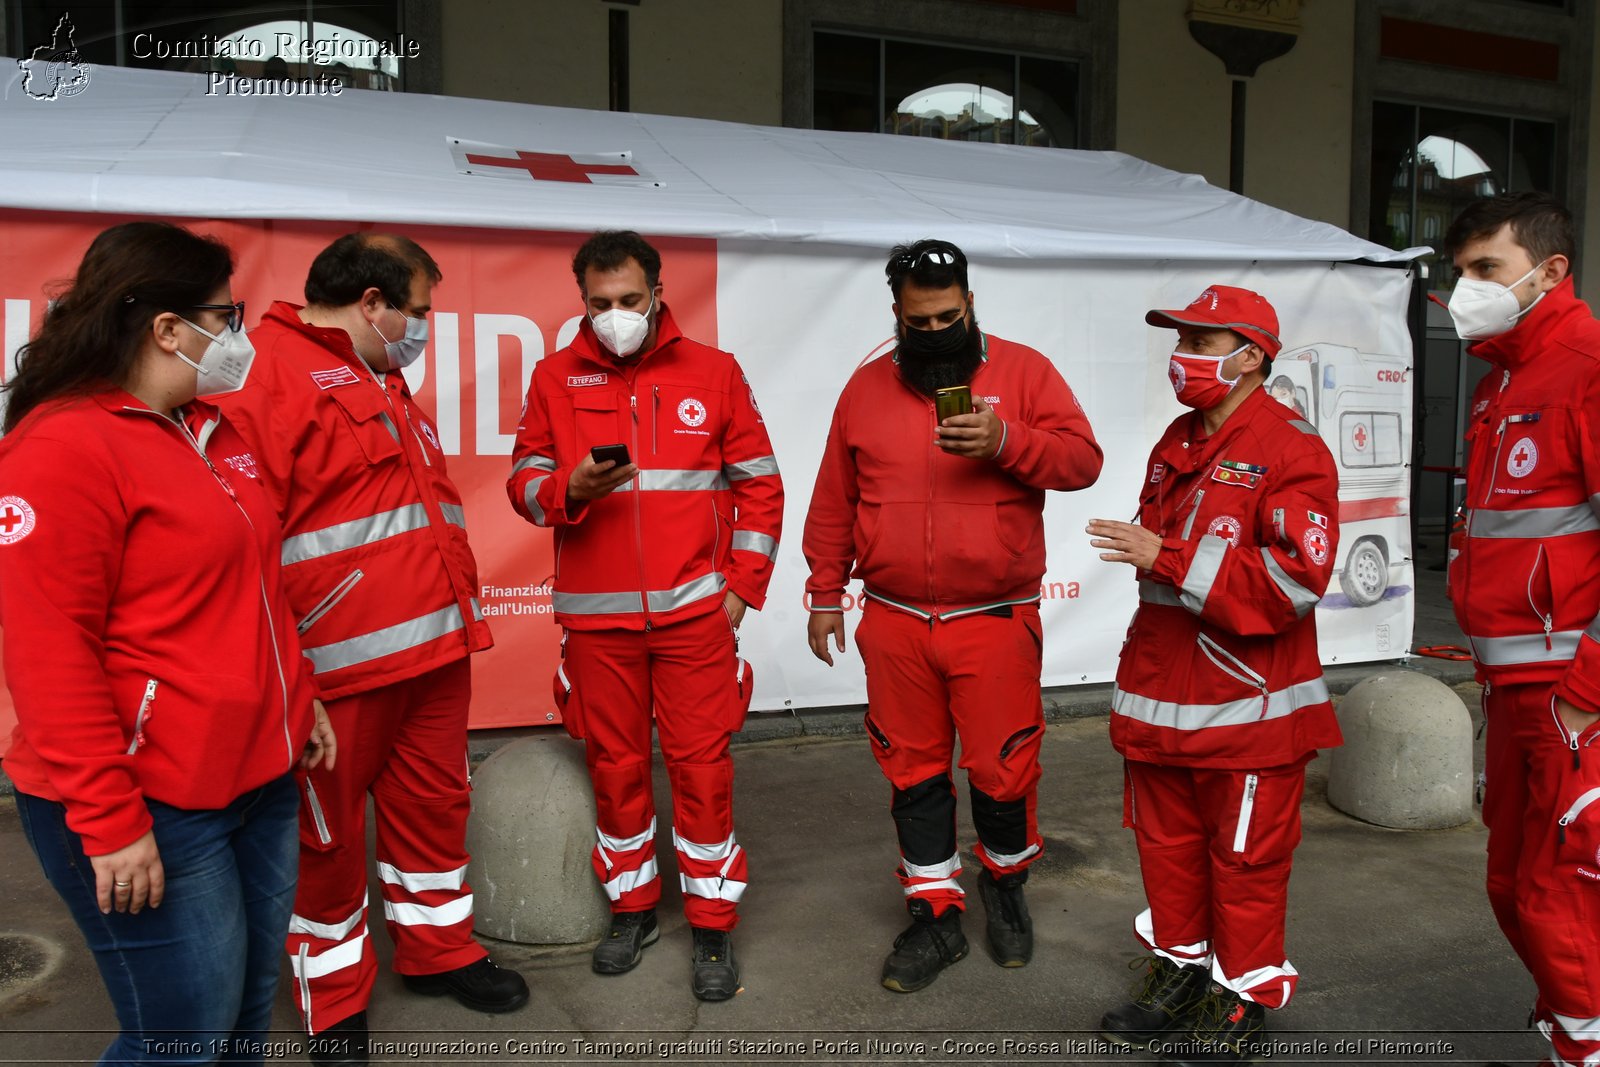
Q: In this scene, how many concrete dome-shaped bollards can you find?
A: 2